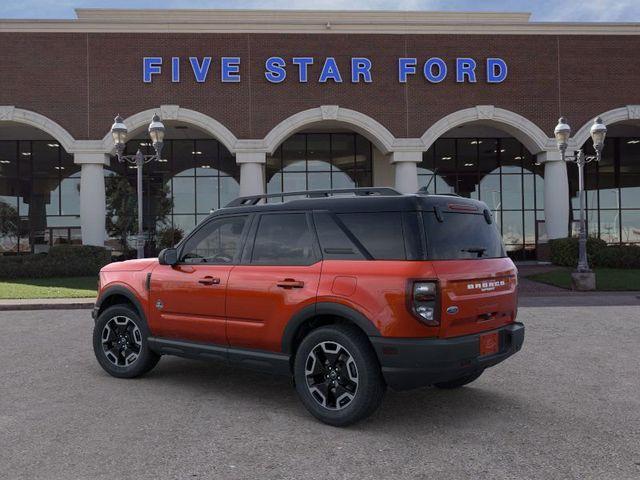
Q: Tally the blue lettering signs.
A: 1